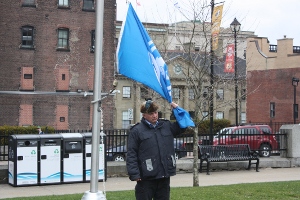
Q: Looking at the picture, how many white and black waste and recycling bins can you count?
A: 4